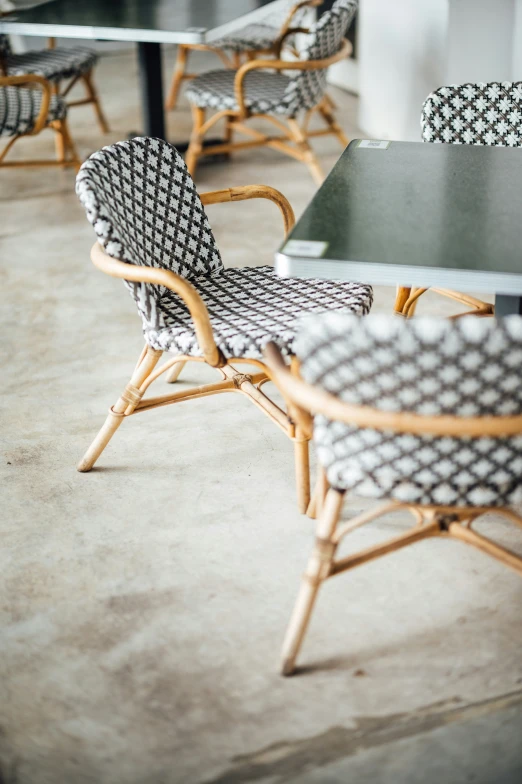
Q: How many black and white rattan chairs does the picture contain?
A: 7